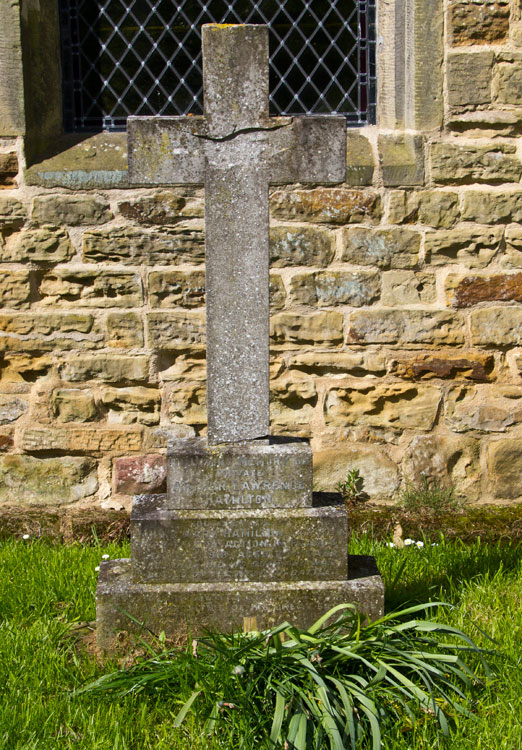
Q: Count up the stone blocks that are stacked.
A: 3